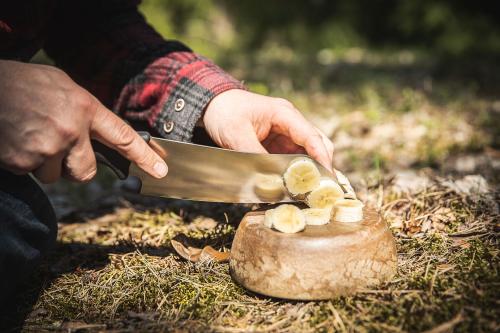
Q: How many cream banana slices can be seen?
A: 6